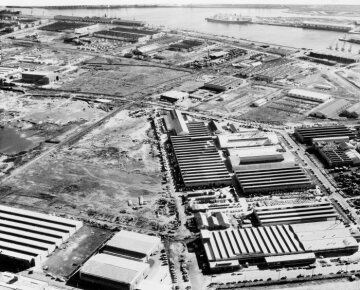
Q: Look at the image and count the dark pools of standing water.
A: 1